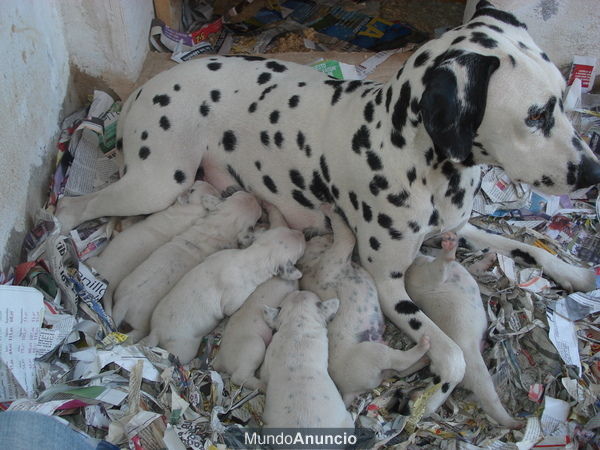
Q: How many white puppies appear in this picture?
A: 7